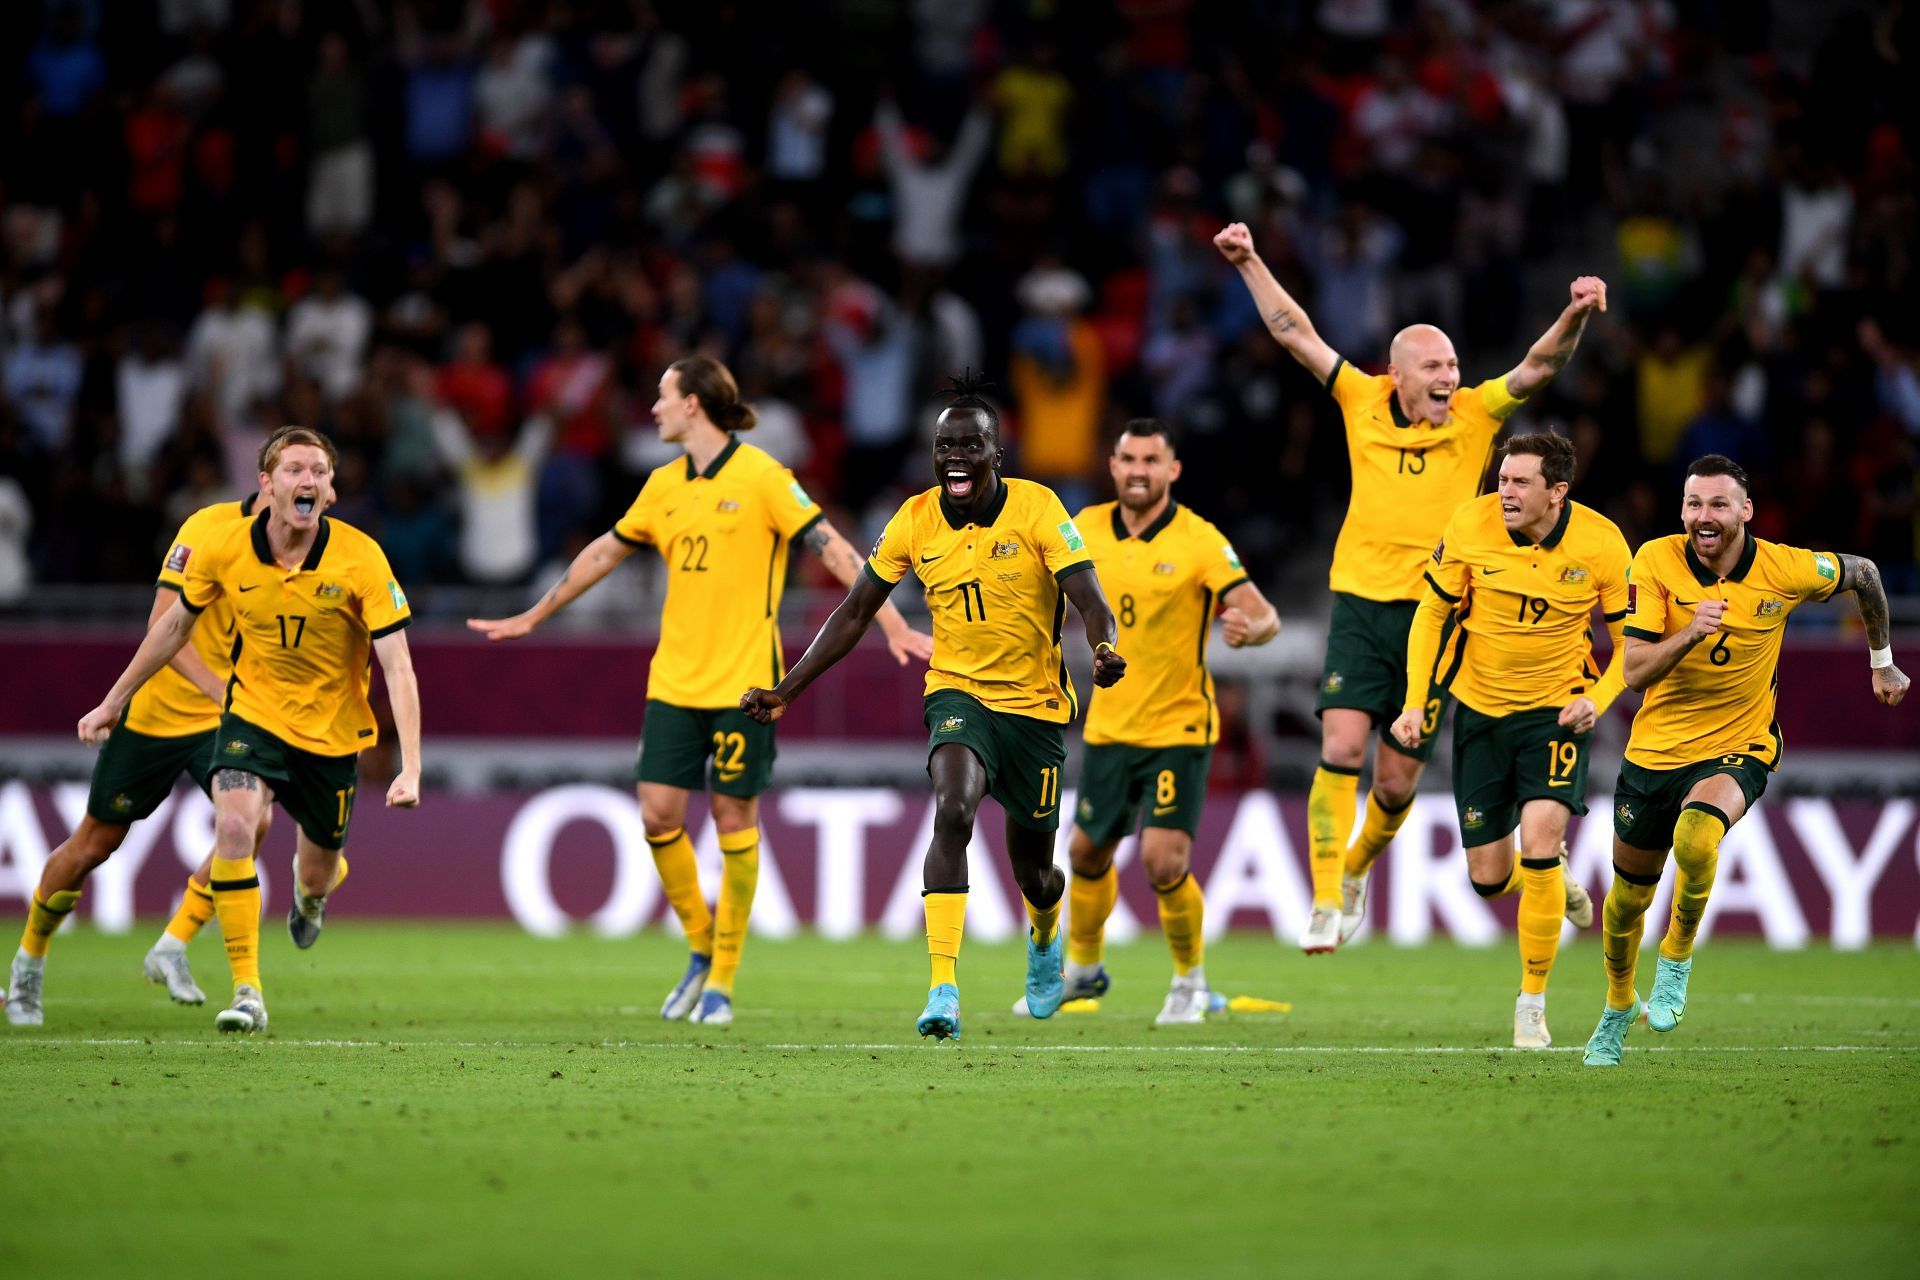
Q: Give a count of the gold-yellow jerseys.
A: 8